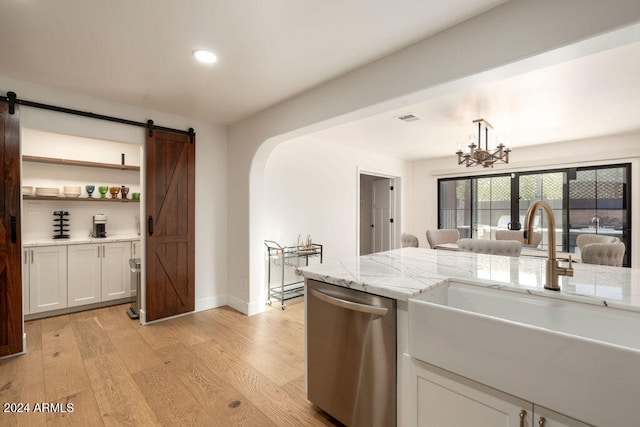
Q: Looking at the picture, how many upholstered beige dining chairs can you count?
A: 6